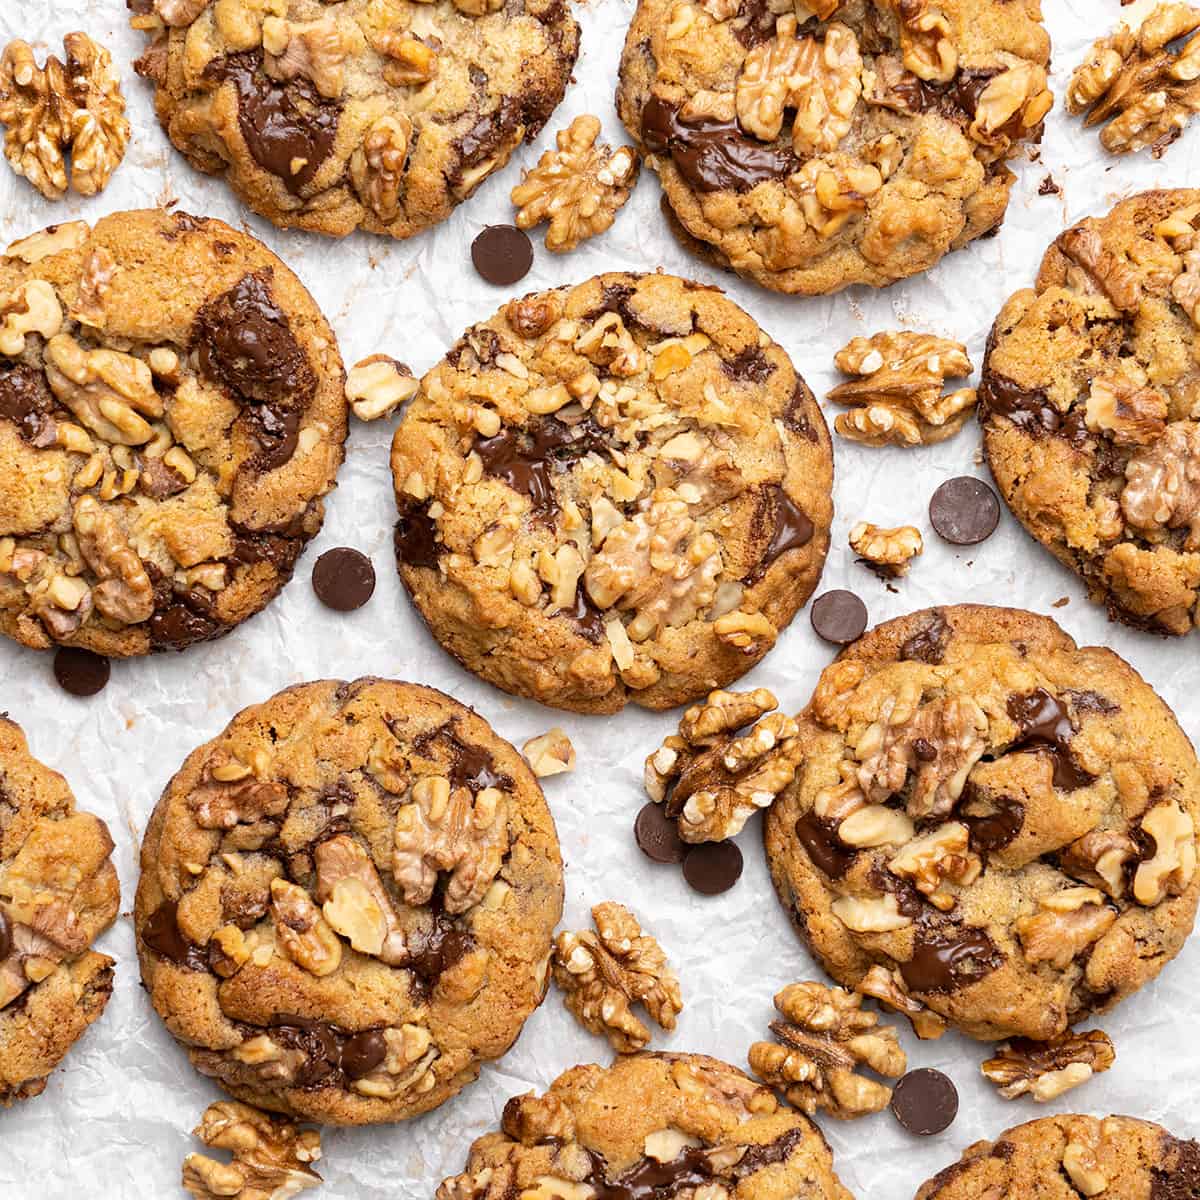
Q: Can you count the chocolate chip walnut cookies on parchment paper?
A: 10